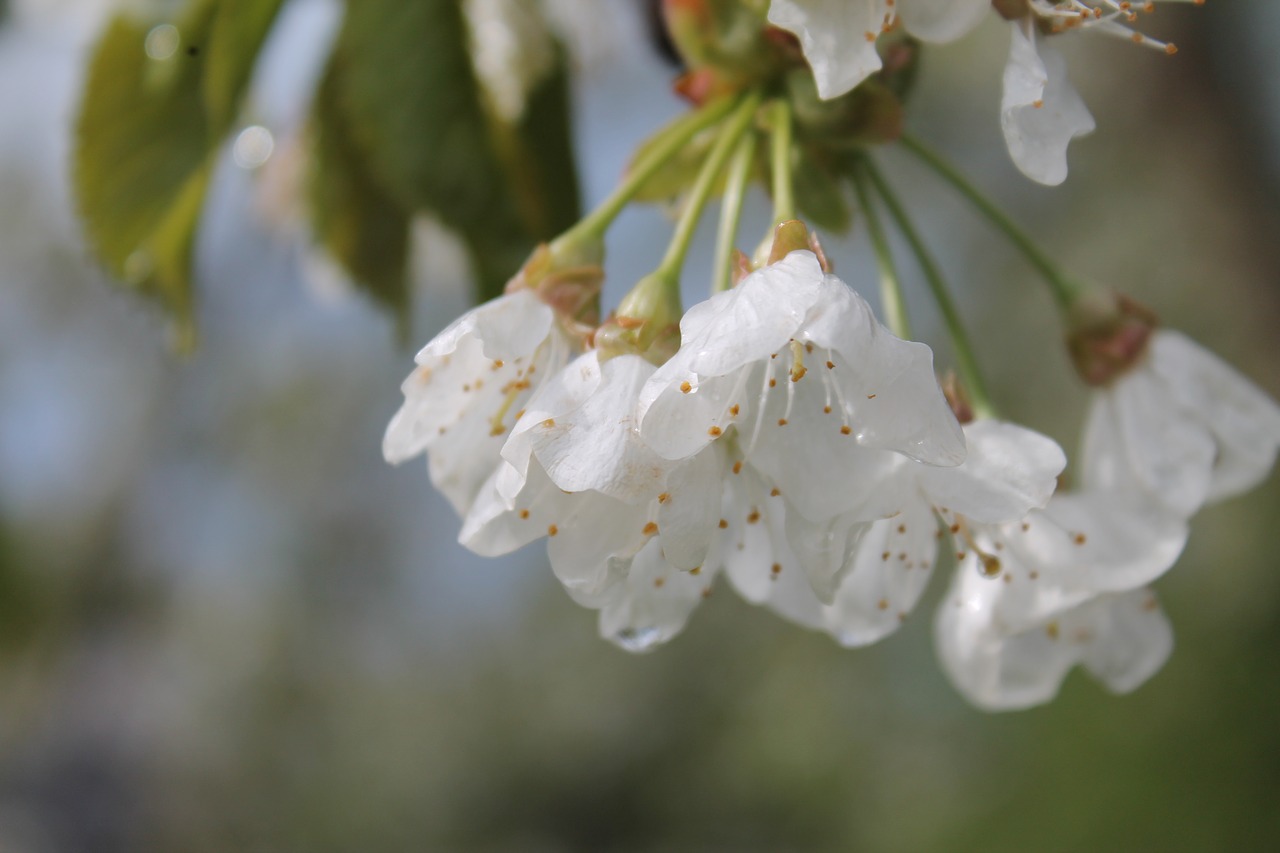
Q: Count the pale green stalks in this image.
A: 7